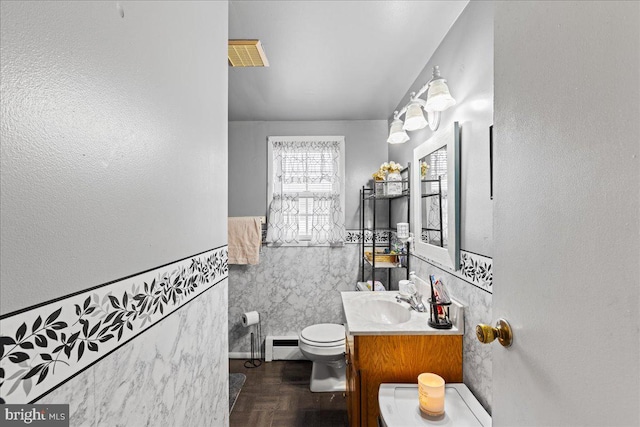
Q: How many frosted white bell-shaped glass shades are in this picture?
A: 3